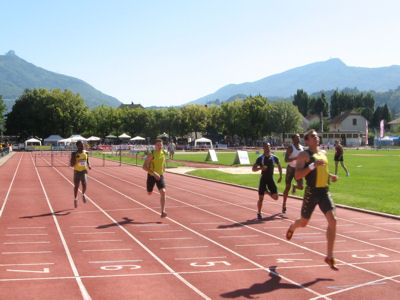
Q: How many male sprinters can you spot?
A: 5